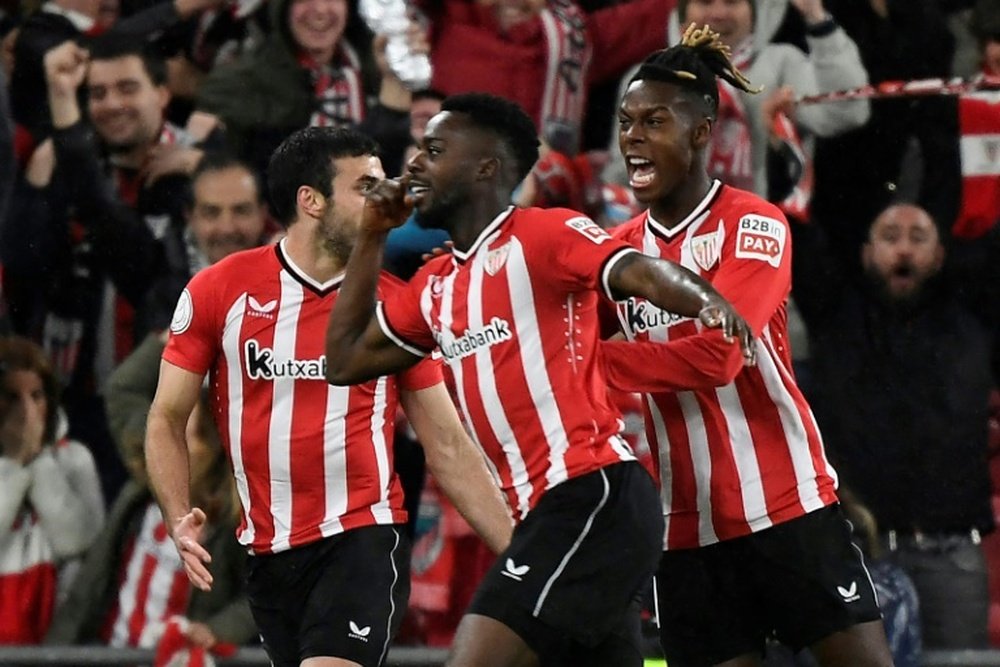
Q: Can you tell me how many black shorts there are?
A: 3